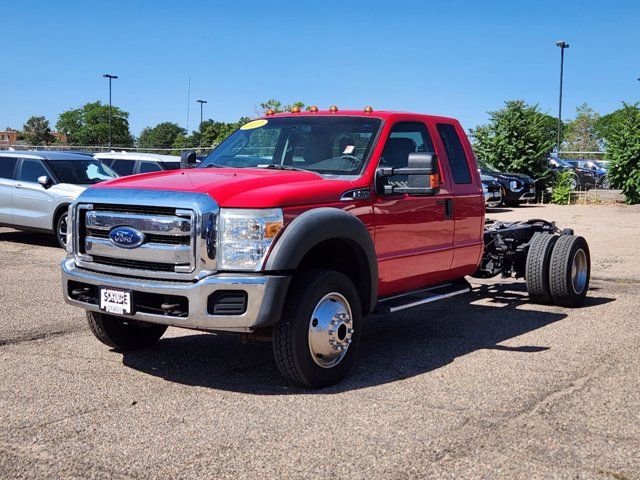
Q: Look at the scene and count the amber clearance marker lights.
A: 5